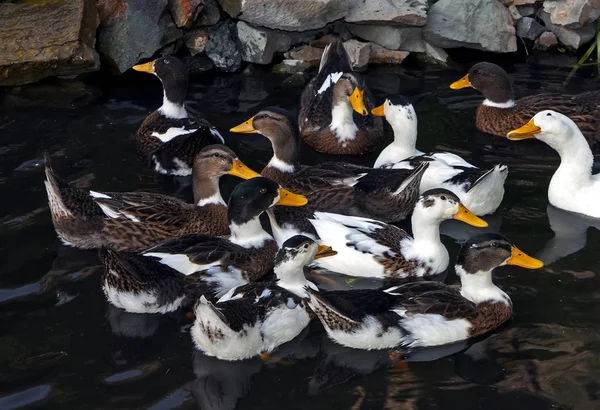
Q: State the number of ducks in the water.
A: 11